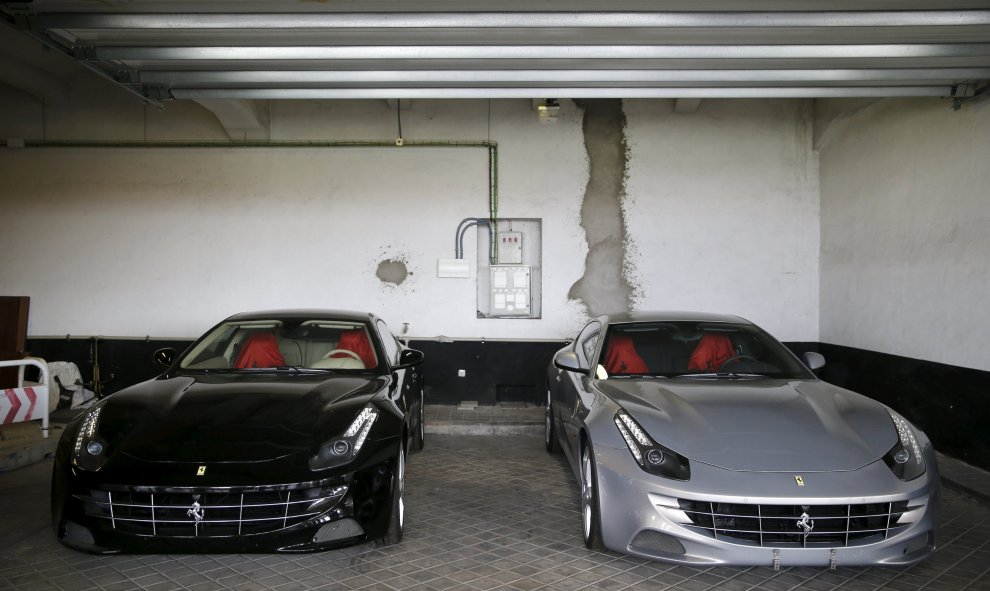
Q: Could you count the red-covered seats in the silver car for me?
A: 2